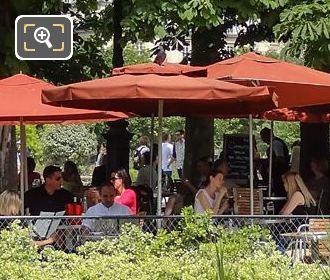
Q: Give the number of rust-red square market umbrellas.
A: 3